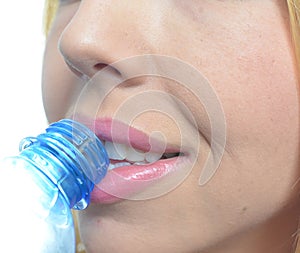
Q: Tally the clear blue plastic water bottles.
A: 1